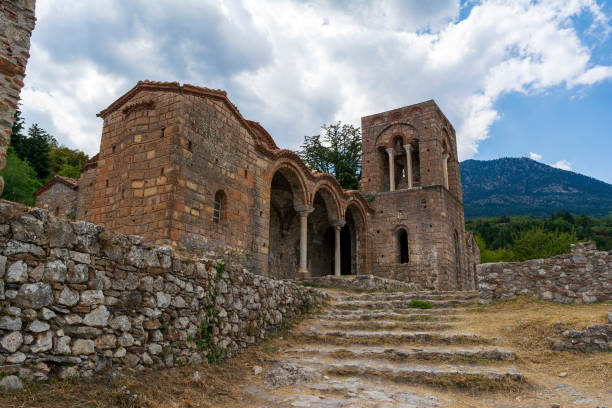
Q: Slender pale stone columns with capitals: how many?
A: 5